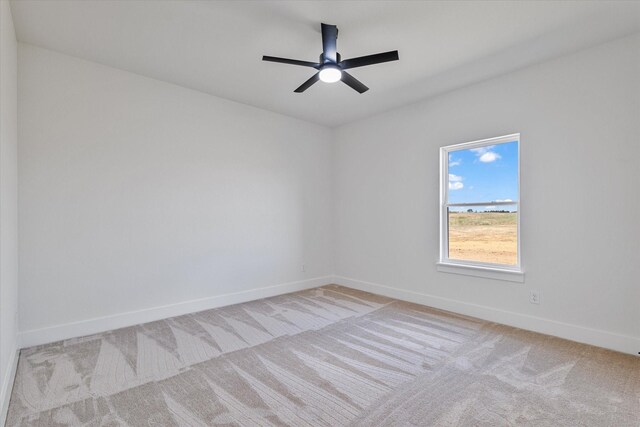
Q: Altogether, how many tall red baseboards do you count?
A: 0